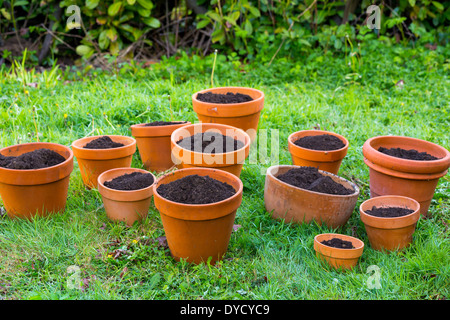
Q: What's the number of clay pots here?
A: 12